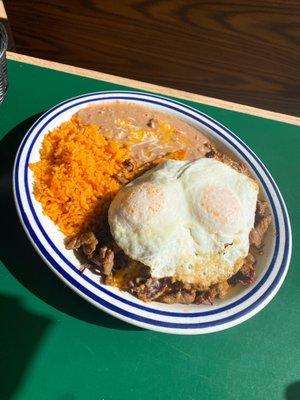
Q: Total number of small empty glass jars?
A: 0